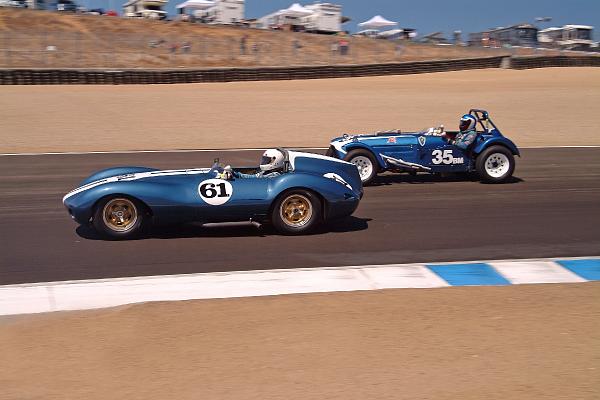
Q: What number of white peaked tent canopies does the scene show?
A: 3